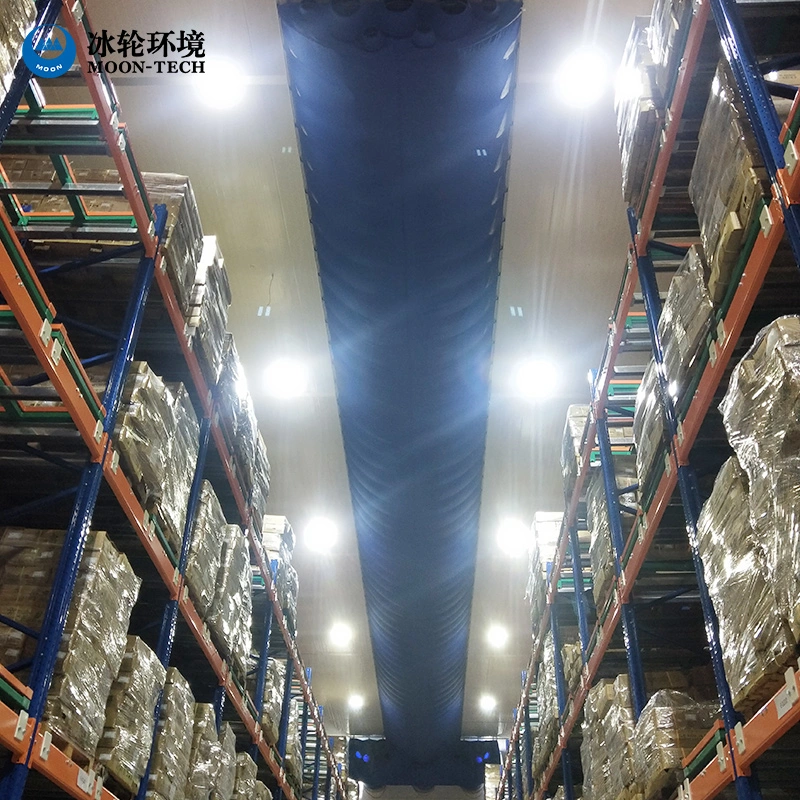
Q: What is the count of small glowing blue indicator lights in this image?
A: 4